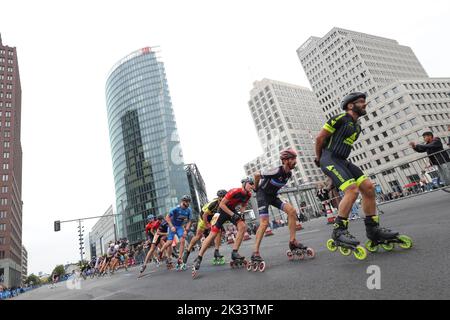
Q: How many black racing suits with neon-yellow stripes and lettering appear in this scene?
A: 1